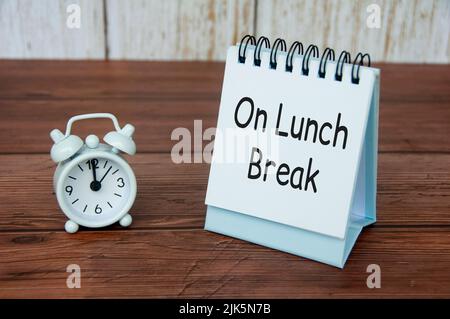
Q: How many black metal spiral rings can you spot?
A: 8